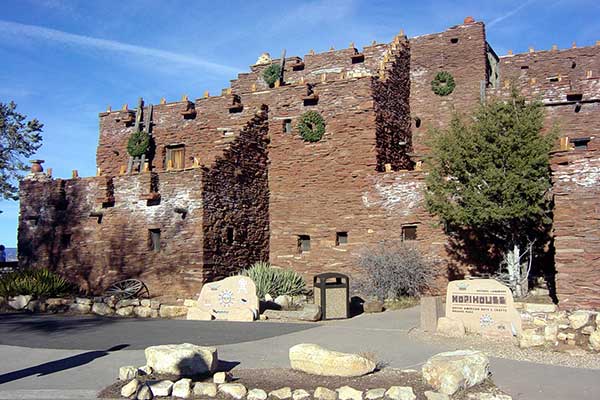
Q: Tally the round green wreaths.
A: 4